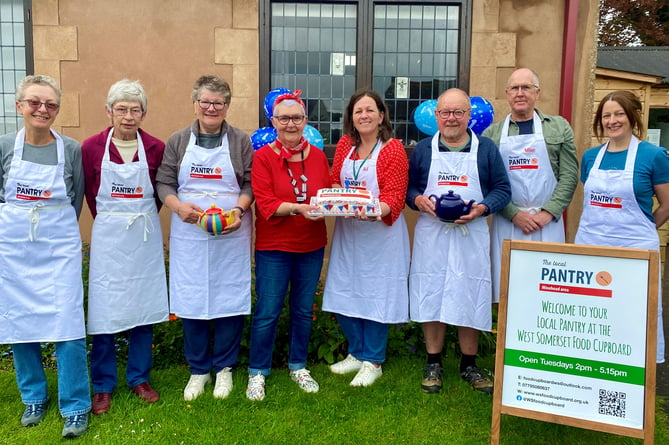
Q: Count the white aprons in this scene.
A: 7